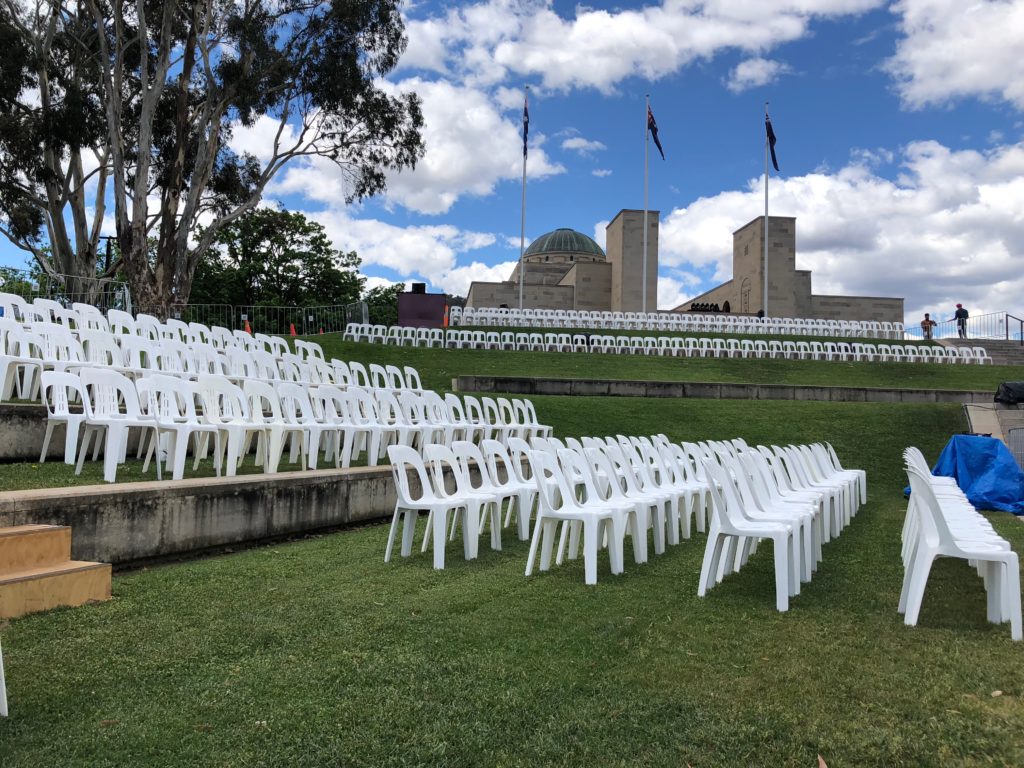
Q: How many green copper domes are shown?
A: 1